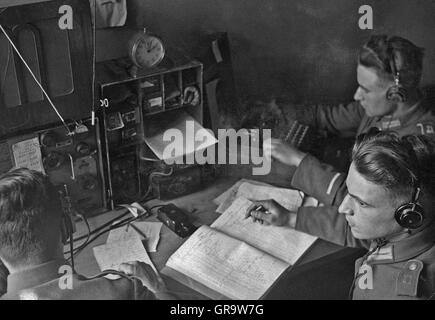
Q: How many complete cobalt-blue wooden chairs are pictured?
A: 0